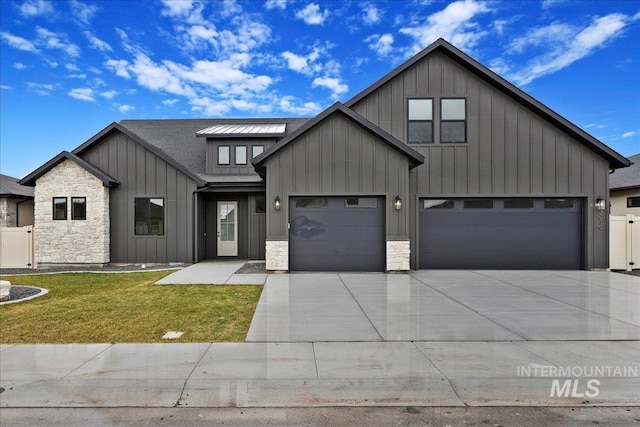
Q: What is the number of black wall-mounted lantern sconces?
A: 3